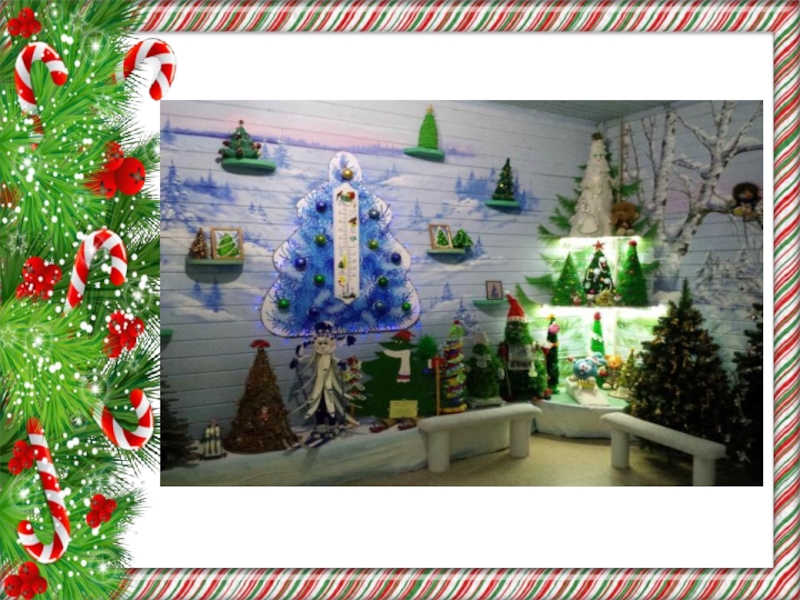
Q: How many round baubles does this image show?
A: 13